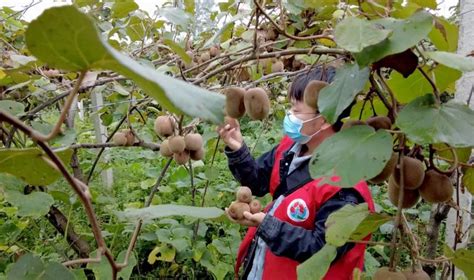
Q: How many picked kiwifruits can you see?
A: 3